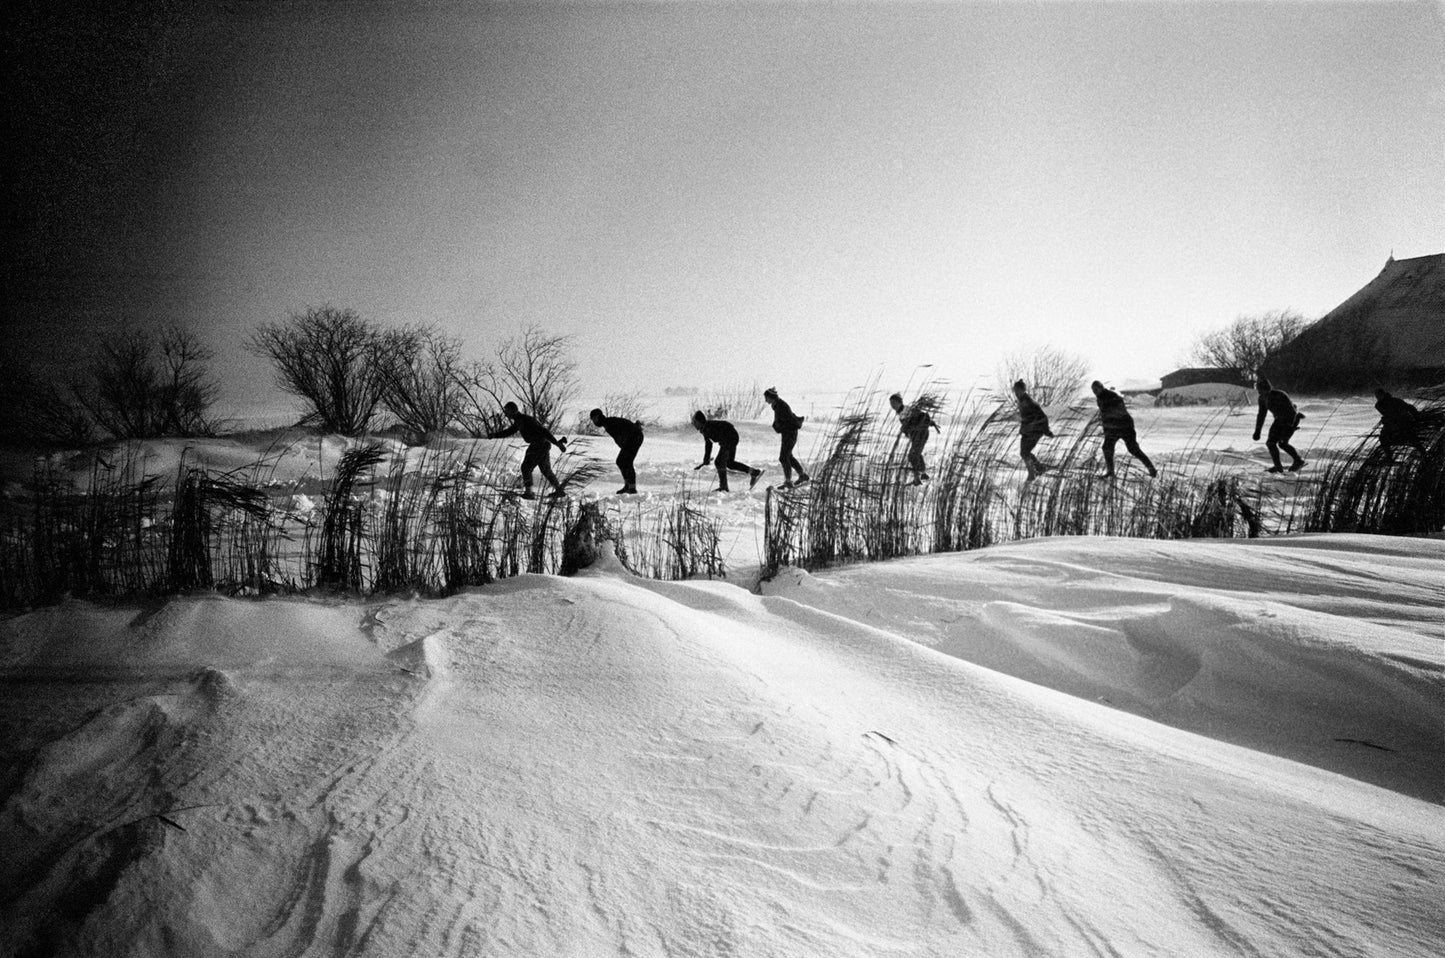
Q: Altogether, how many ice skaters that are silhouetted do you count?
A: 9